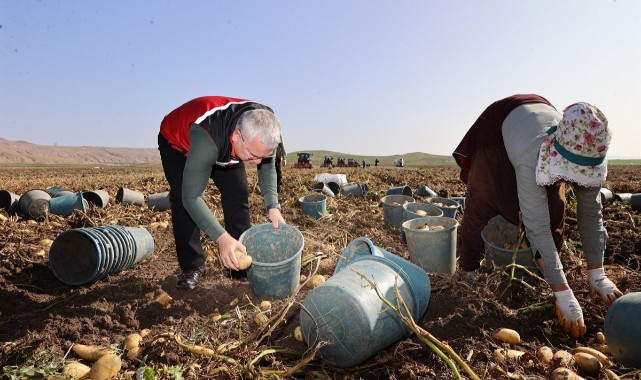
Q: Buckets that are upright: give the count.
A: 7